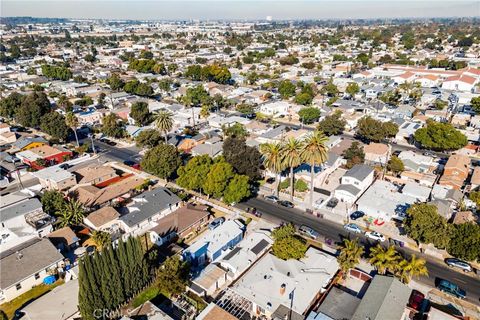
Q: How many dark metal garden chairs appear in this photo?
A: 0